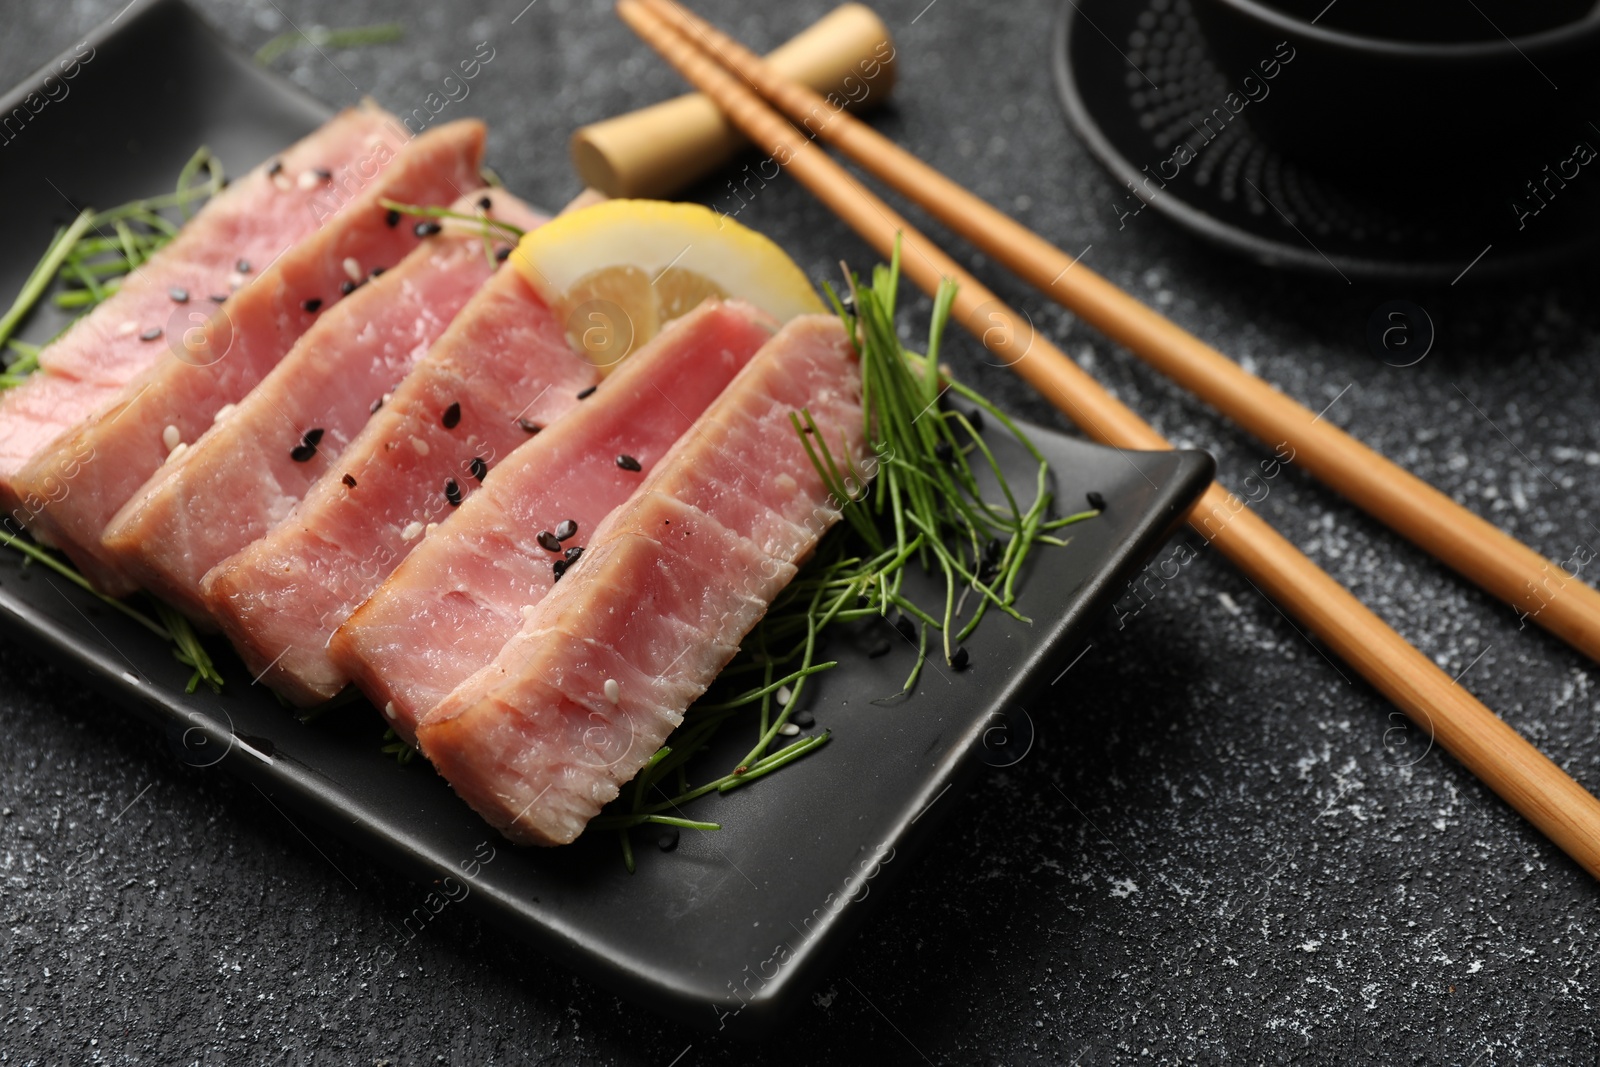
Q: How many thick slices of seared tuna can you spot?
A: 6